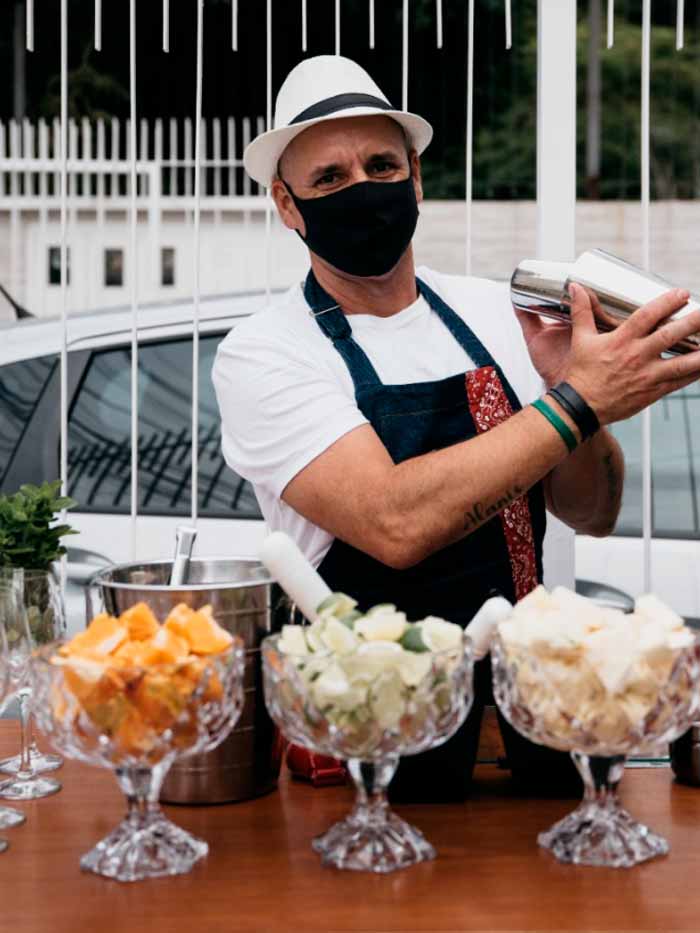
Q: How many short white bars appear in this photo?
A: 10